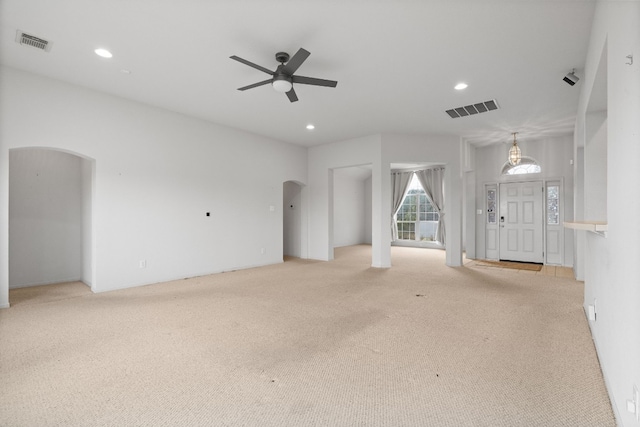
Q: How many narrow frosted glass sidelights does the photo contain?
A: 2